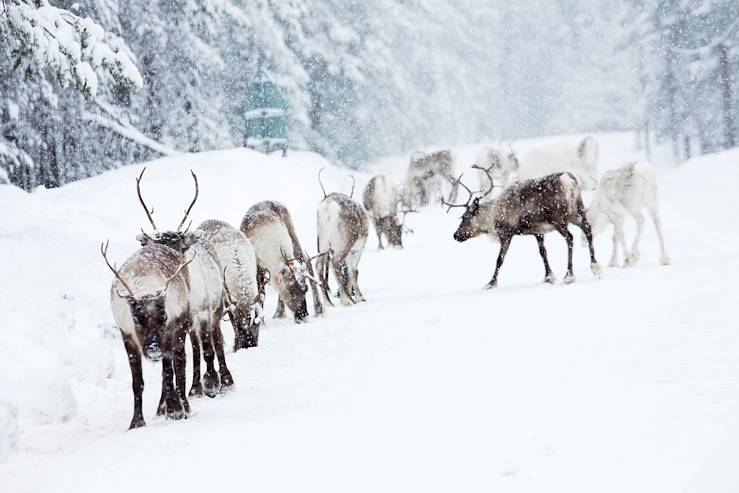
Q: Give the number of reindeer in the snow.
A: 11